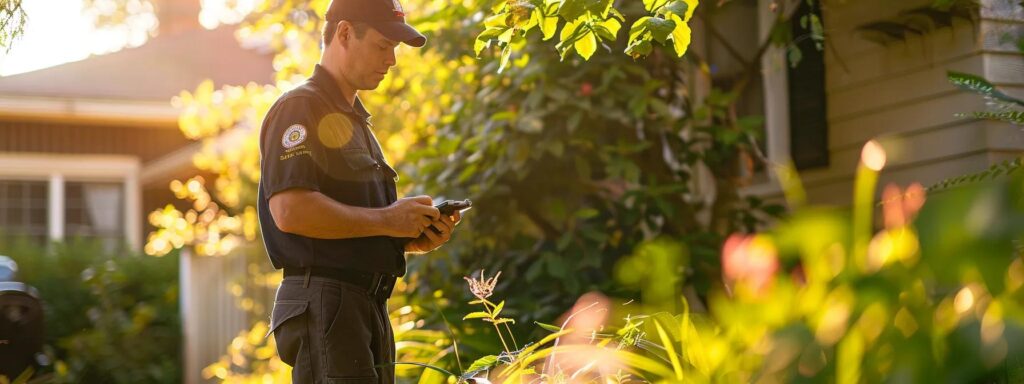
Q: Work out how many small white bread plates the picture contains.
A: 0